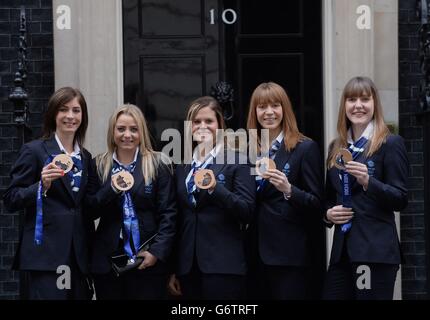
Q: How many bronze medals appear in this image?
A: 5